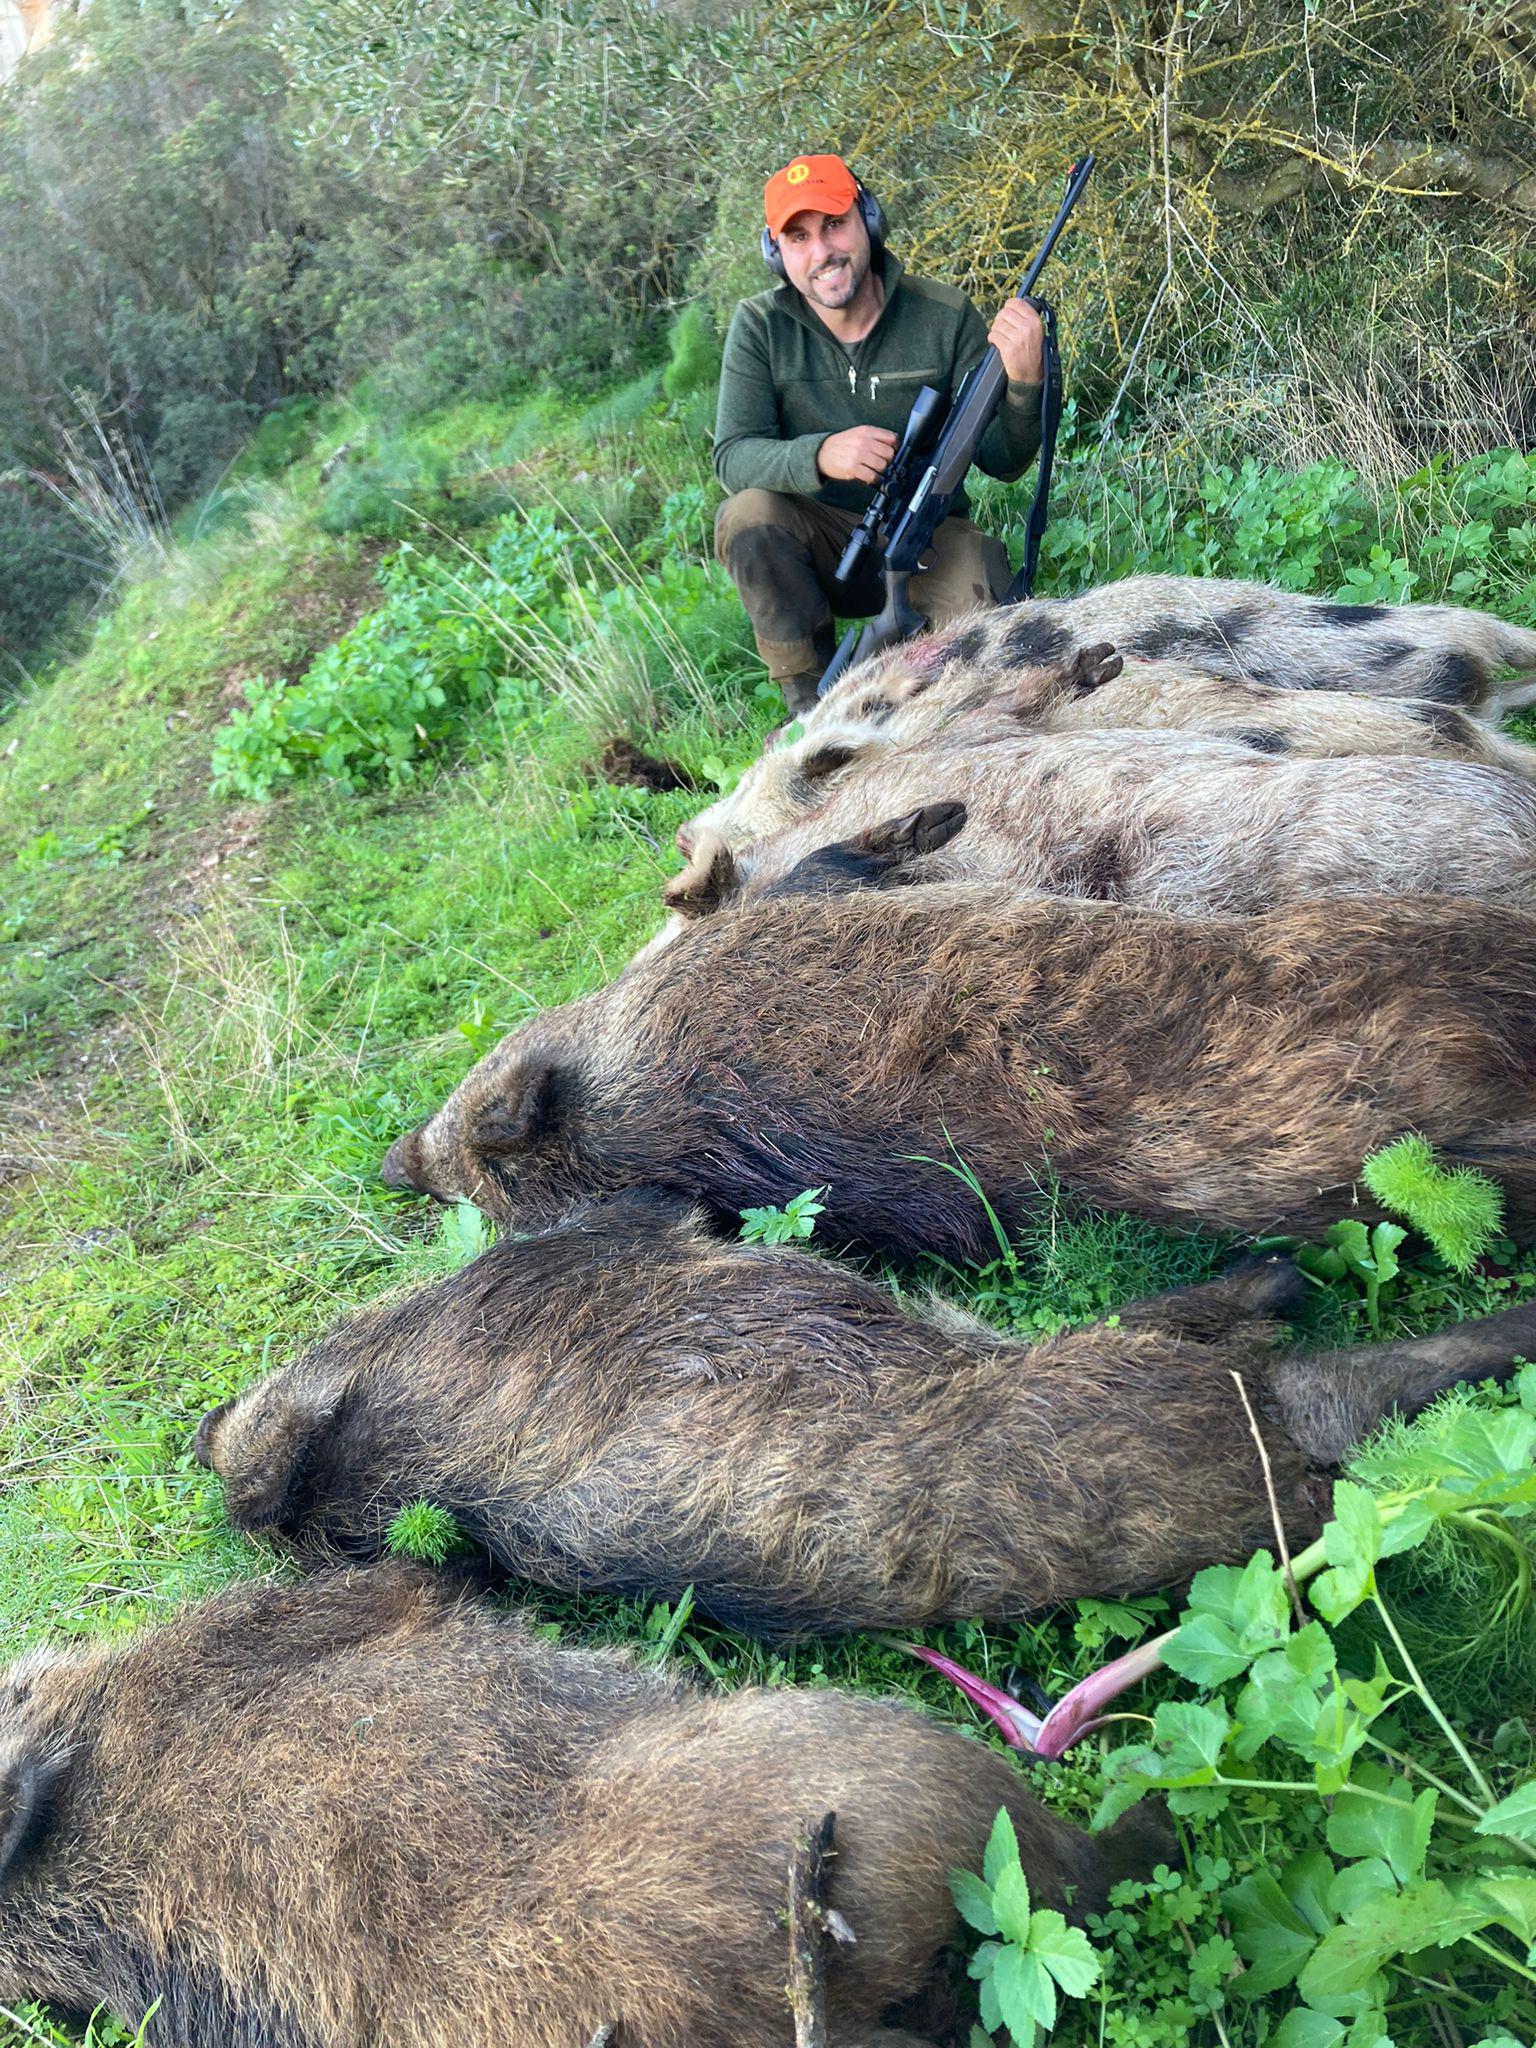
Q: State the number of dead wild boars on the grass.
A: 6